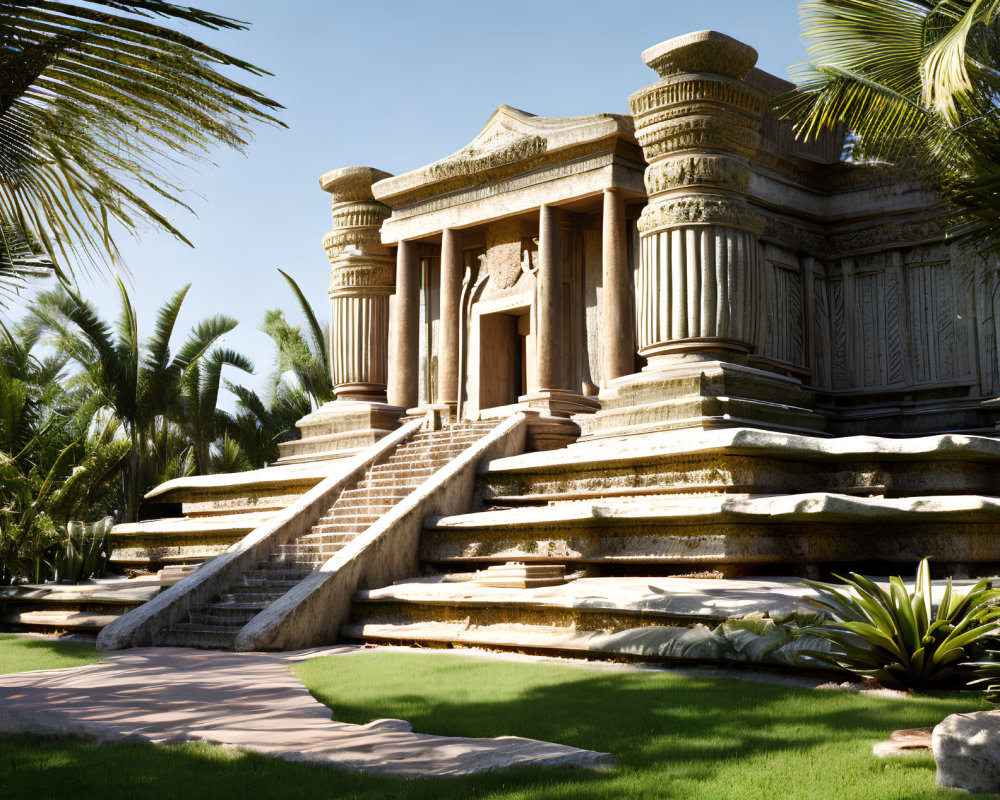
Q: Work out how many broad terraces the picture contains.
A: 3